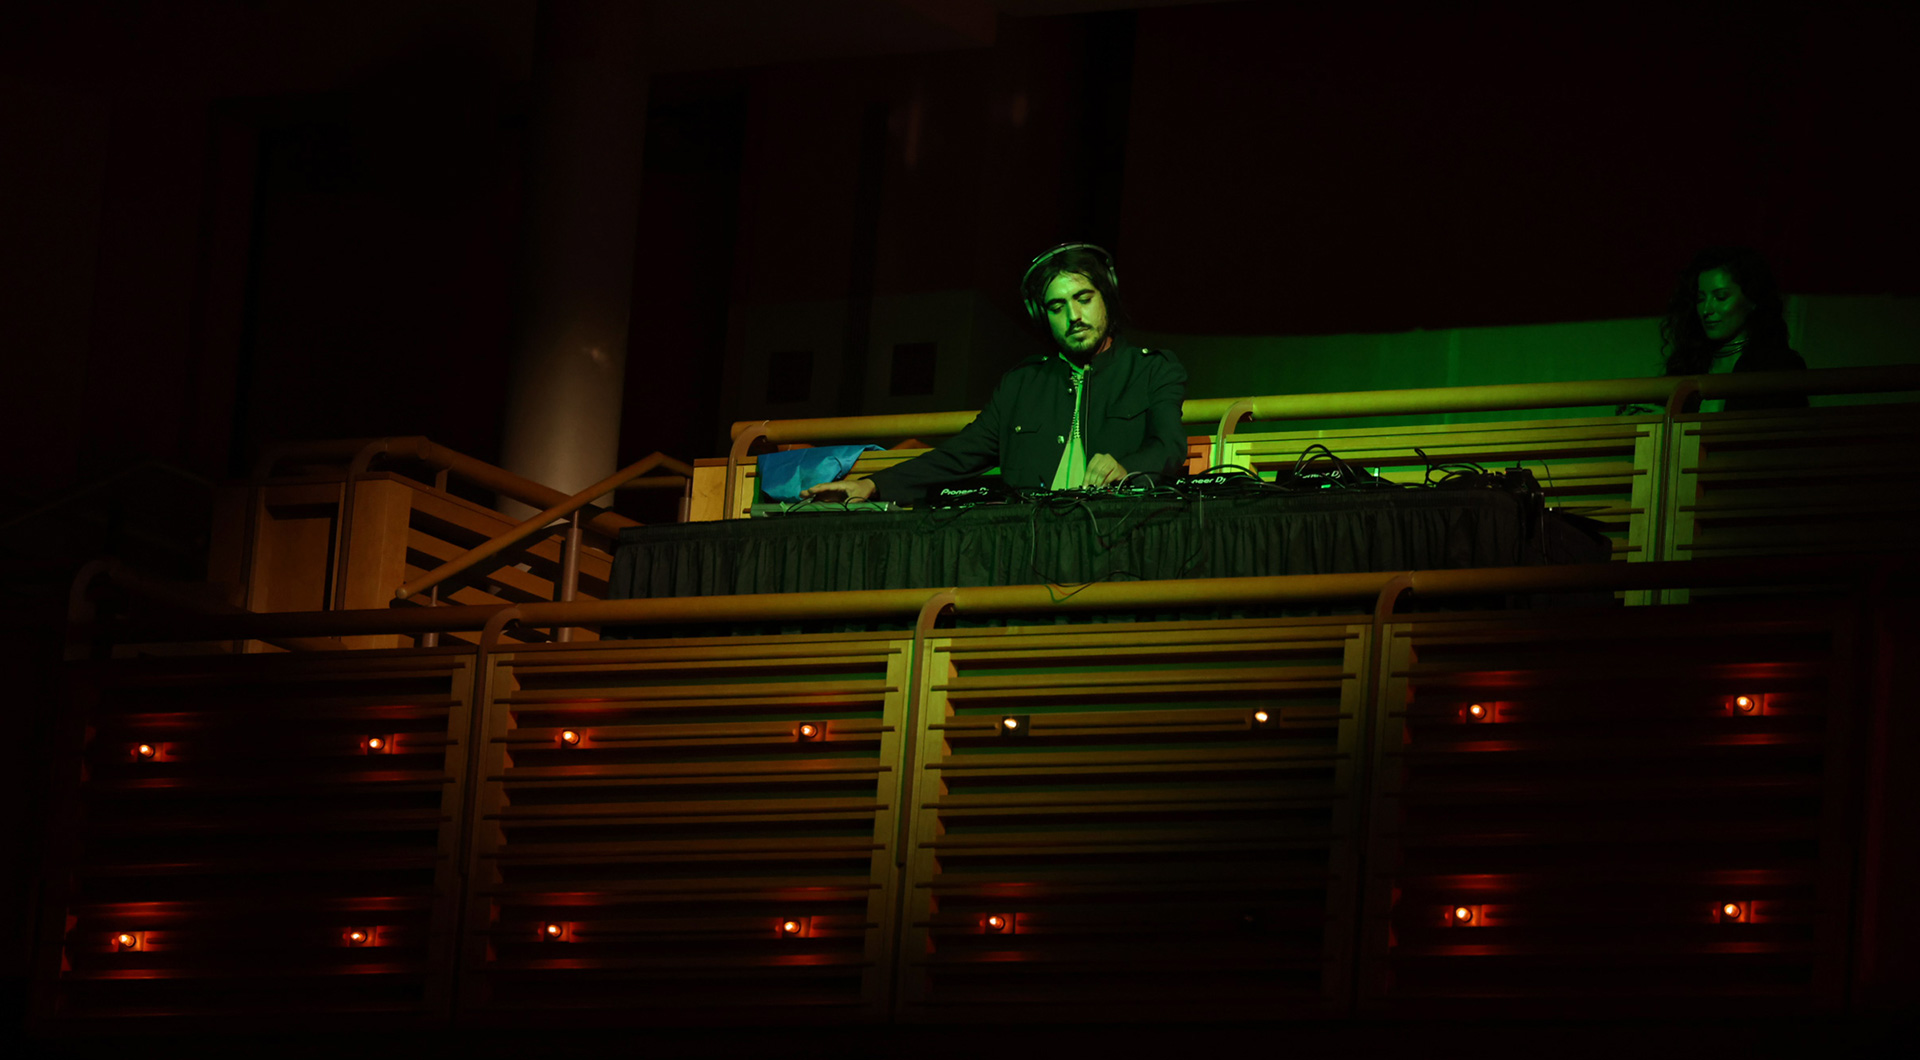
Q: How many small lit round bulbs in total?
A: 15